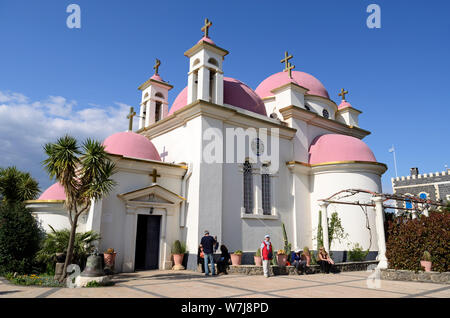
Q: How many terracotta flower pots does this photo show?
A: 7